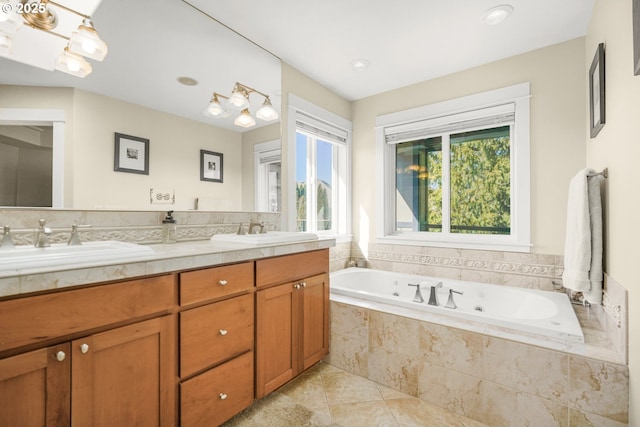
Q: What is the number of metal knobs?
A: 7